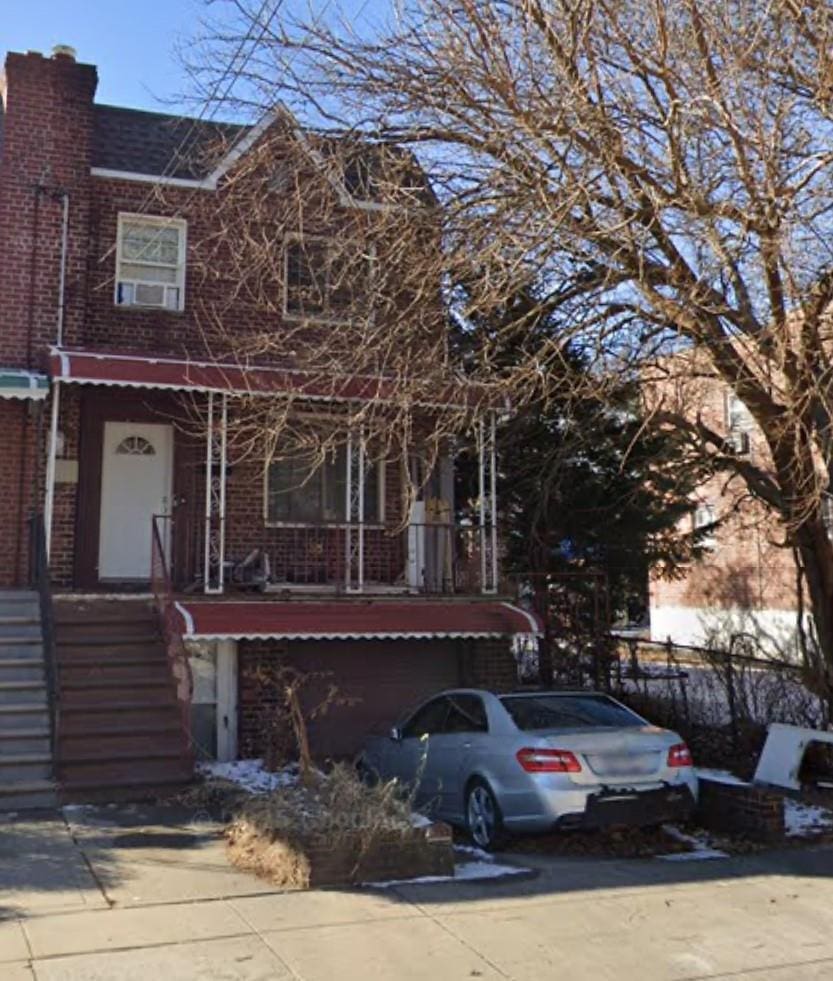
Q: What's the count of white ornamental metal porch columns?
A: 3